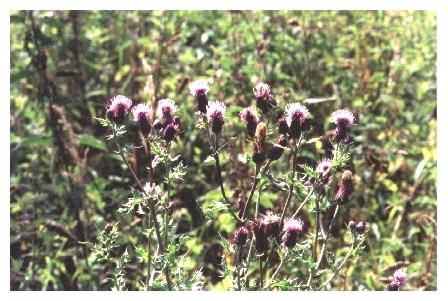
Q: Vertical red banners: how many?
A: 0